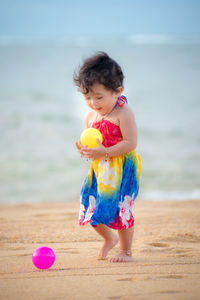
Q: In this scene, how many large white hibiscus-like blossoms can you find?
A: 3